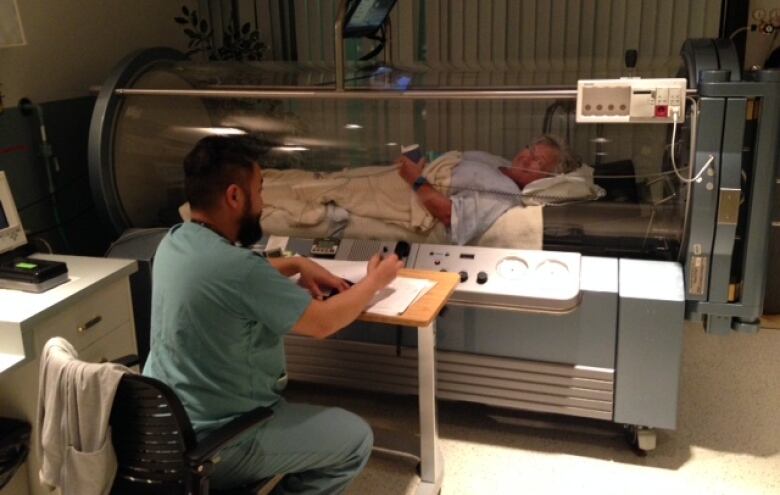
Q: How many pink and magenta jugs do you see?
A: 0